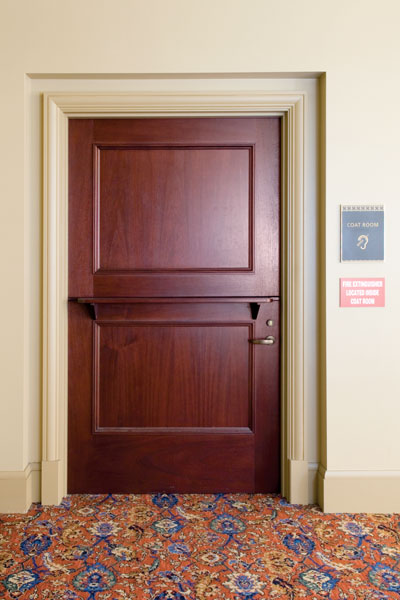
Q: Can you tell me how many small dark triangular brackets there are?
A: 2